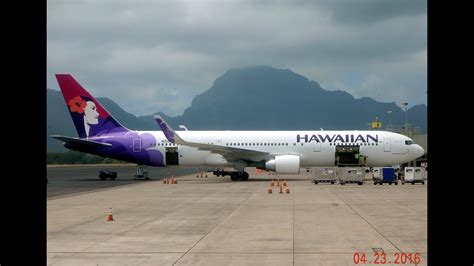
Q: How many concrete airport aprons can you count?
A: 1